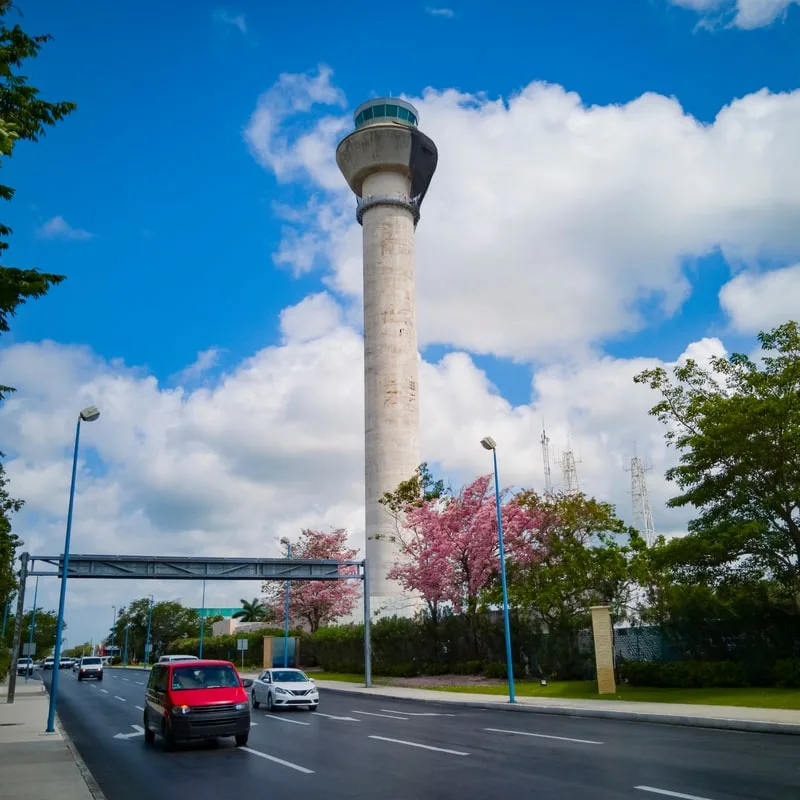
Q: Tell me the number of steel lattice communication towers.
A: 3